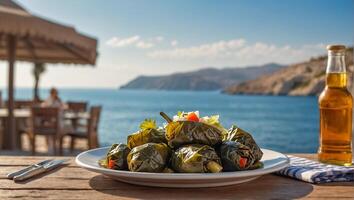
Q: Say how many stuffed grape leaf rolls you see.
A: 7